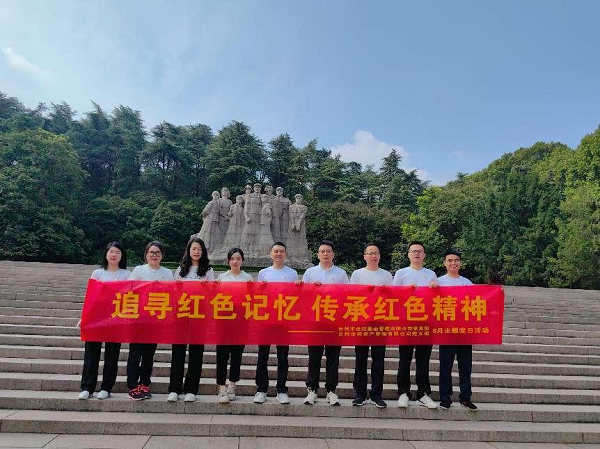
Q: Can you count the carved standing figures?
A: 9